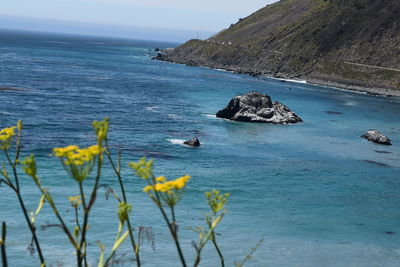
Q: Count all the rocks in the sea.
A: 3